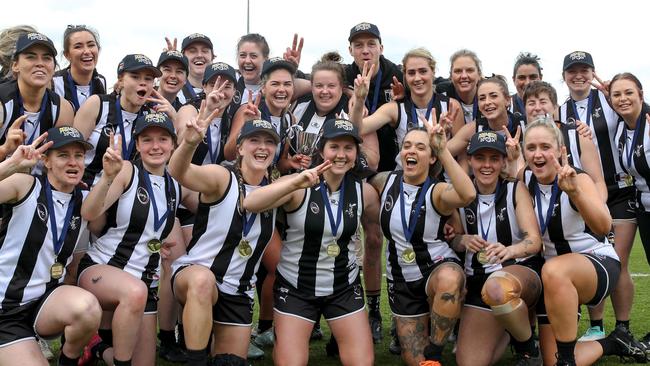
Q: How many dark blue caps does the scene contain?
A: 13